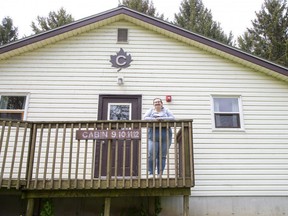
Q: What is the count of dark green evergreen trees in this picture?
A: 5